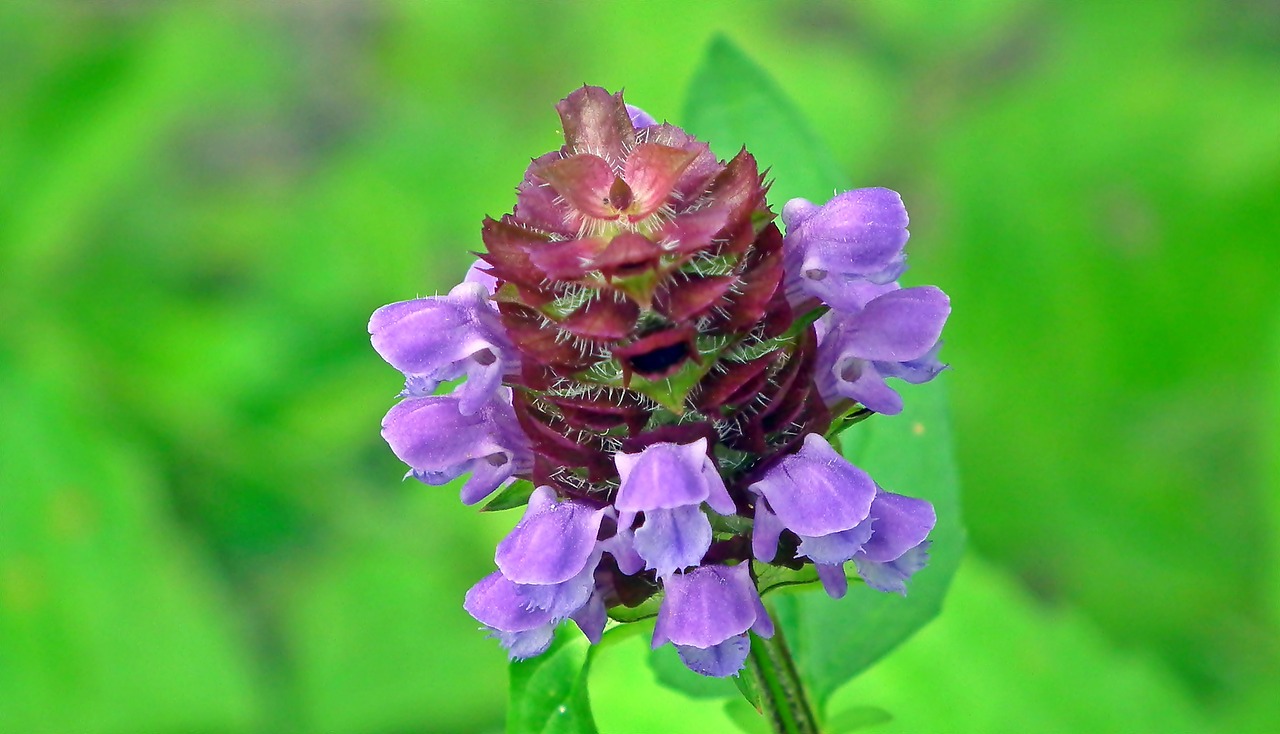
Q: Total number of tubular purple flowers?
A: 10